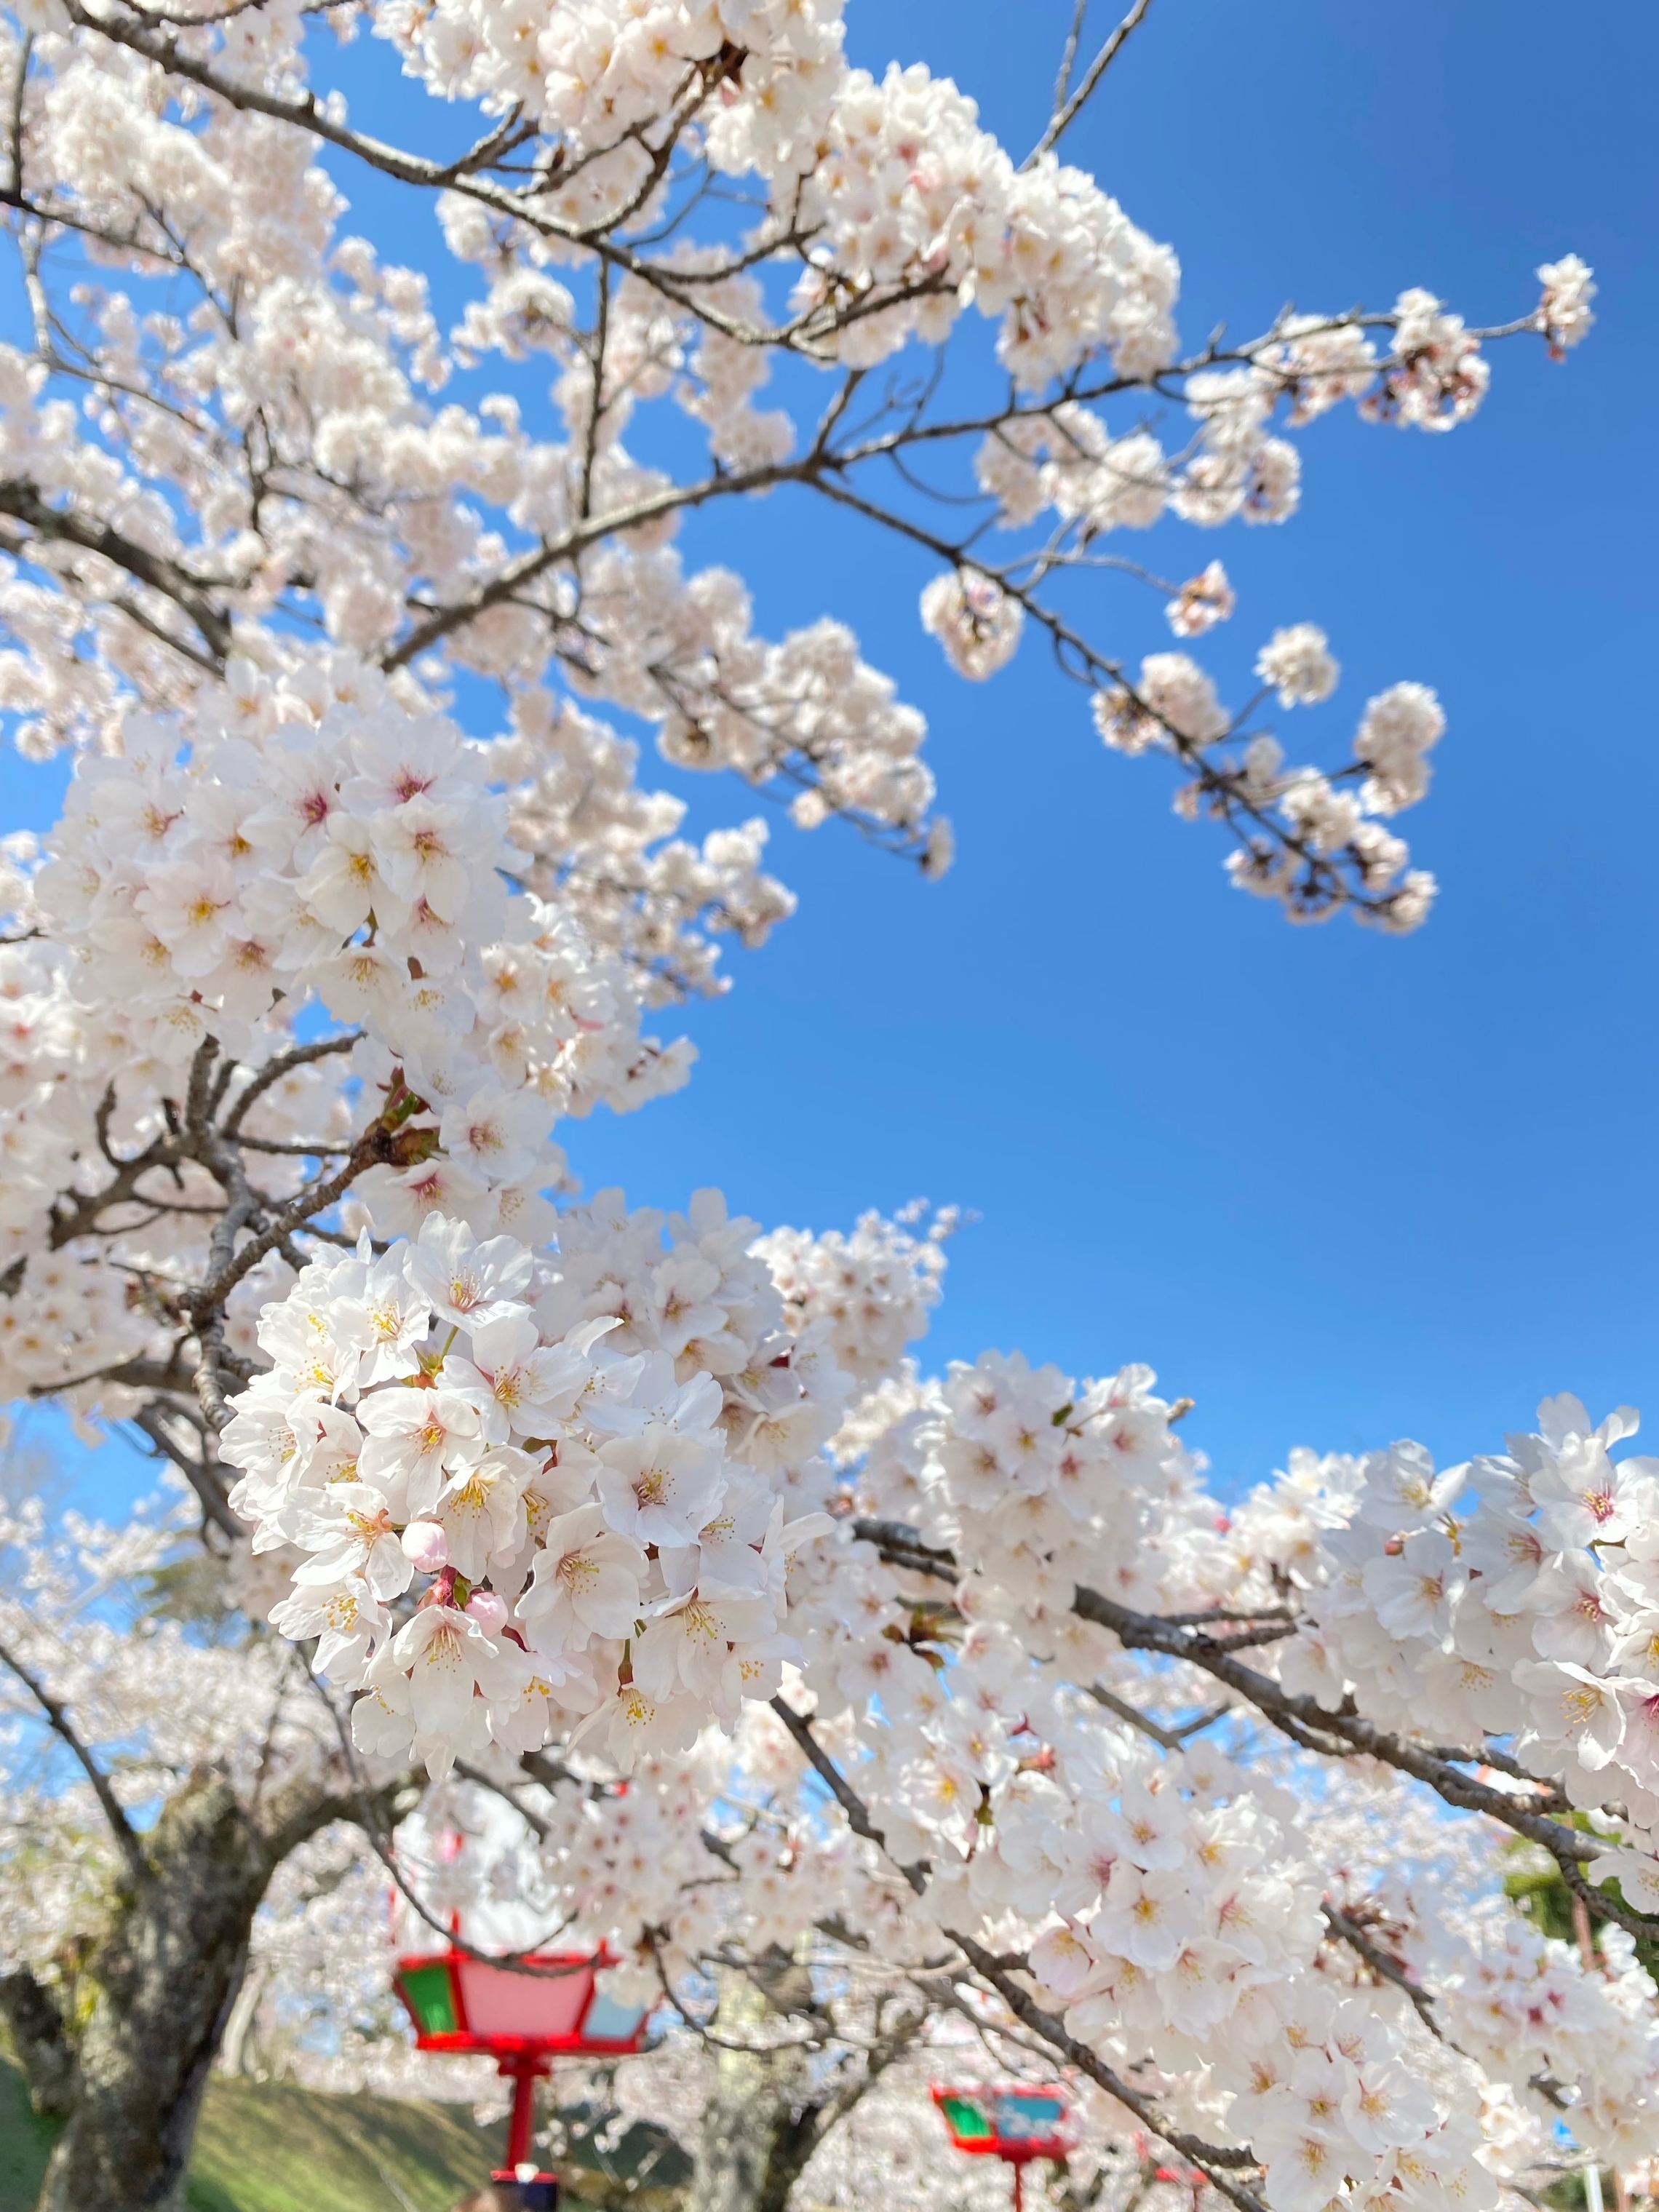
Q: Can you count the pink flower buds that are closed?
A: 2